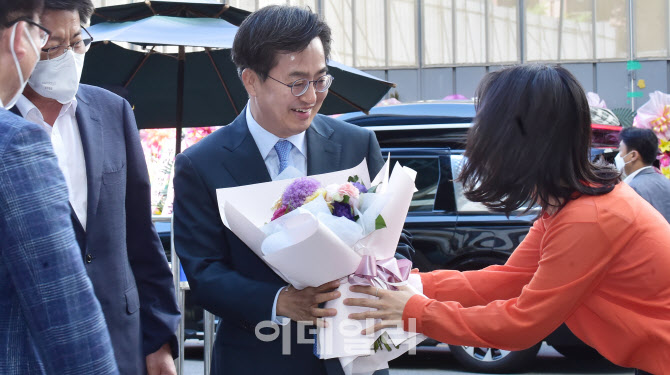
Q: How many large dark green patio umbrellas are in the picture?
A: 1